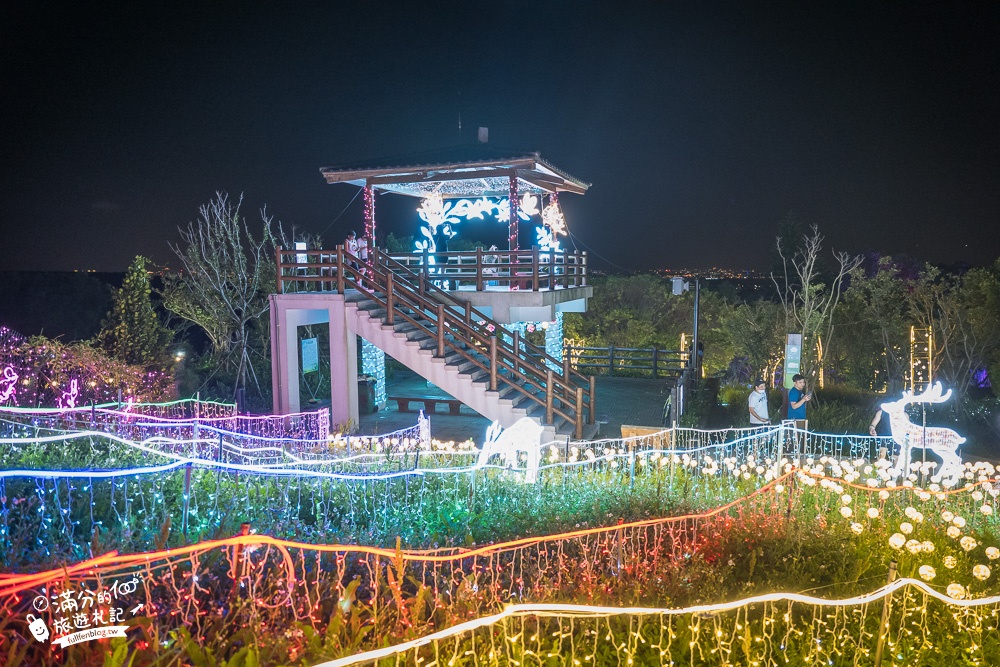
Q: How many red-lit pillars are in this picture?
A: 3